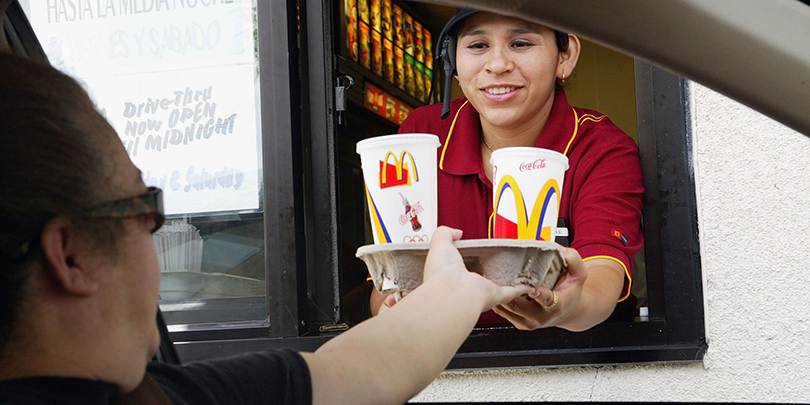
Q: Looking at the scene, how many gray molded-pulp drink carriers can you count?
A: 1